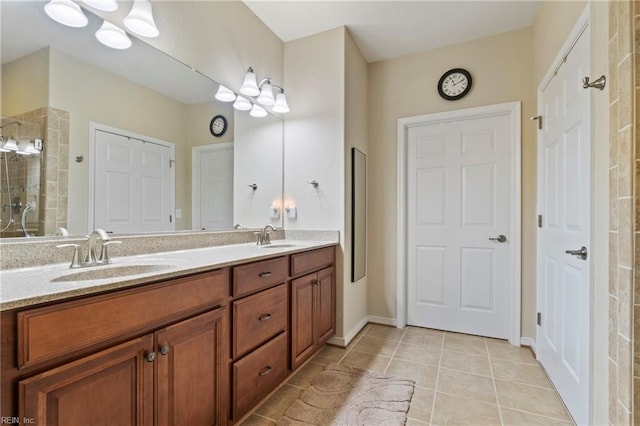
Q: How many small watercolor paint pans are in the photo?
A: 0